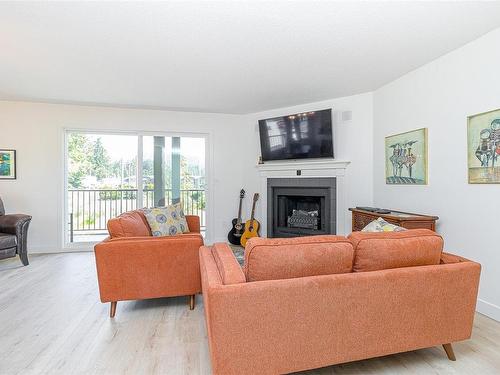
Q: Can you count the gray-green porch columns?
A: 2